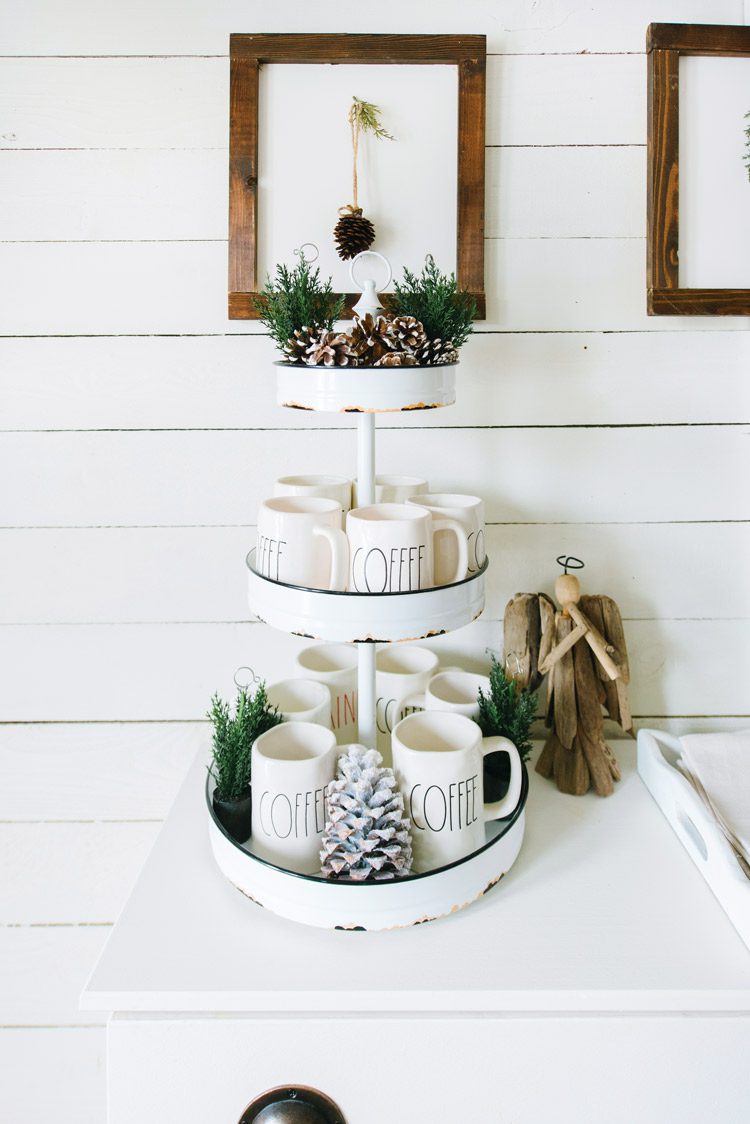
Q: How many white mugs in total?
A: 11